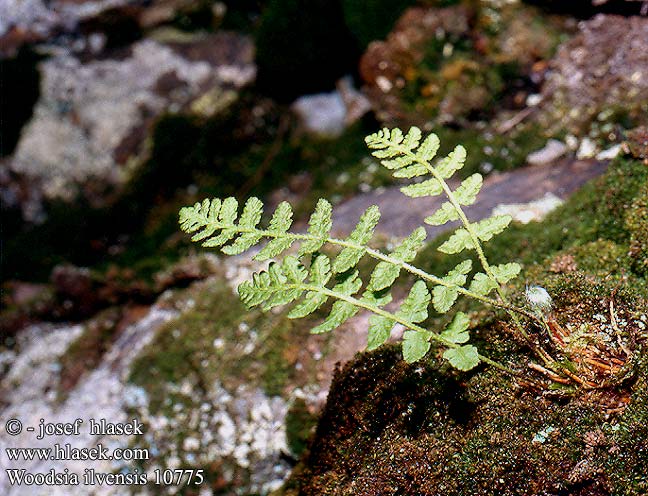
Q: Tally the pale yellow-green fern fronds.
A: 3